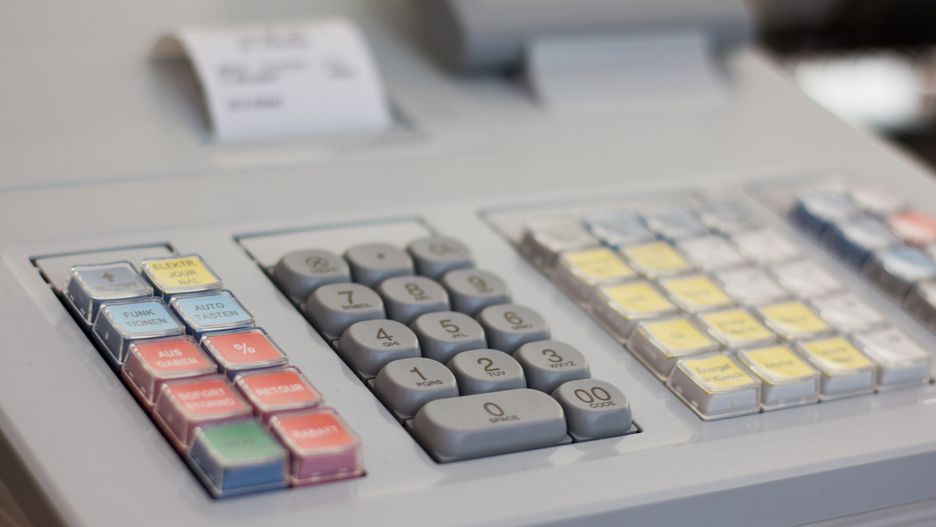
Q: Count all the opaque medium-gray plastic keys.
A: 14